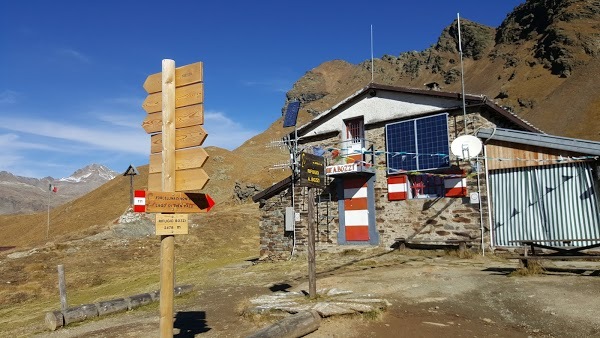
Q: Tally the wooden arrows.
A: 7